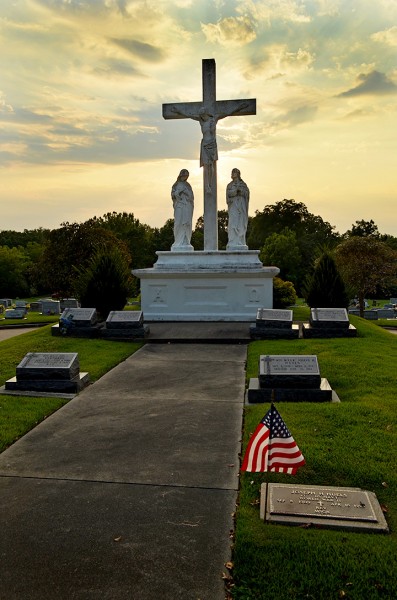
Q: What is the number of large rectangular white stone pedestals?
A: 1